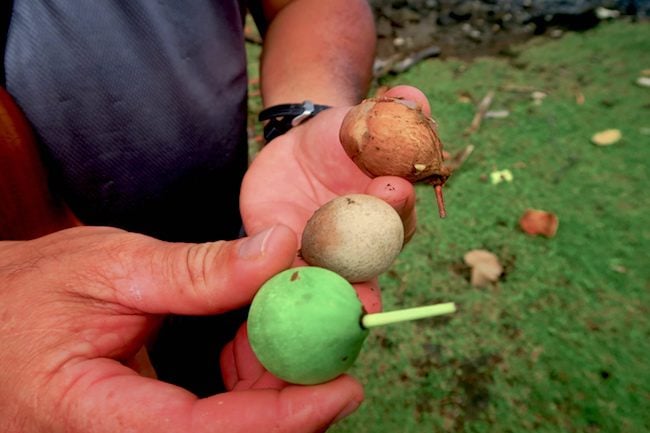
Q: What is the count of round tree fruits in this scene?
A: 3